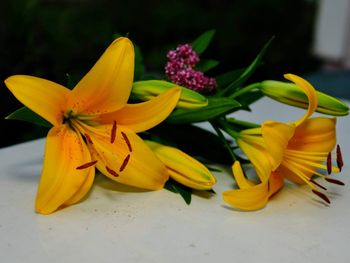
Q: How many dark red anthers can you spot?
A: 10